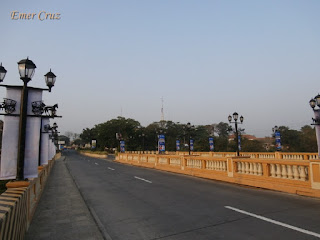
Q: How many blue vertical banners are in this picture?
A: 7